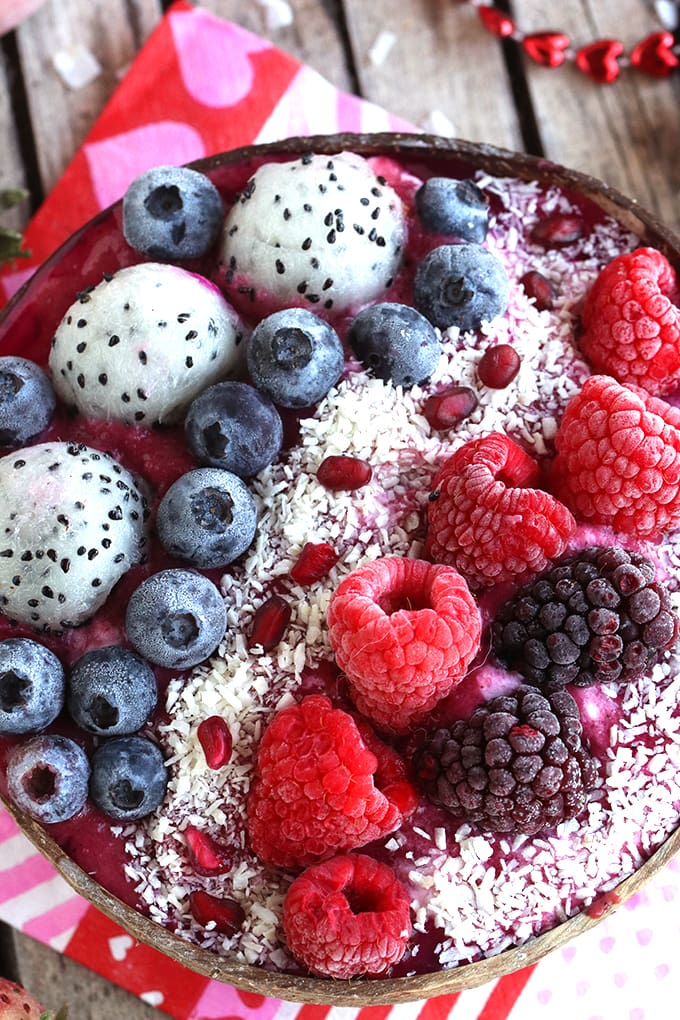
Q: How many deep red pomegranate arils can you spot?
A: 10